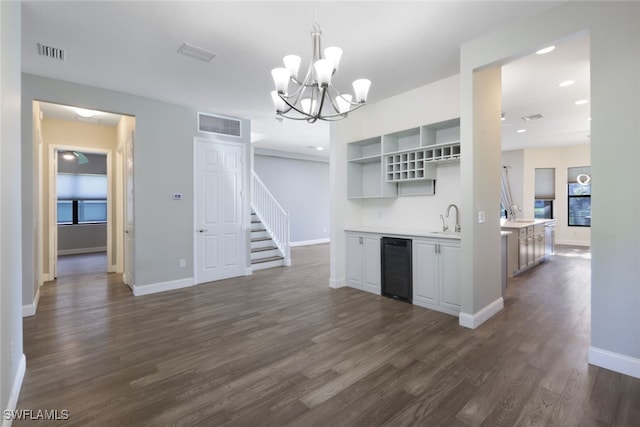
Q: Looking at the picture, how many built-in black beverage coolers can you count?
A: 1